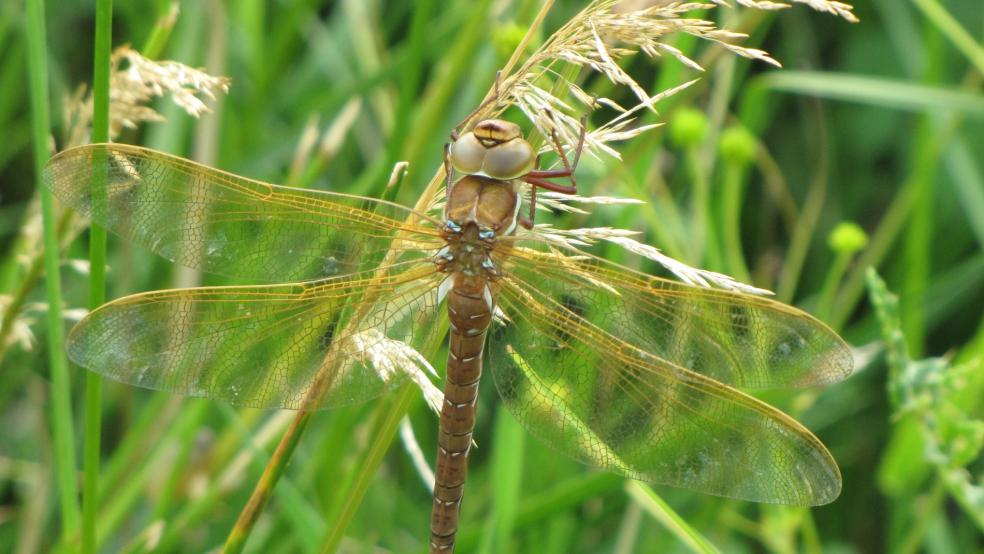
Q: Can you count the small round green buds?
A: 3